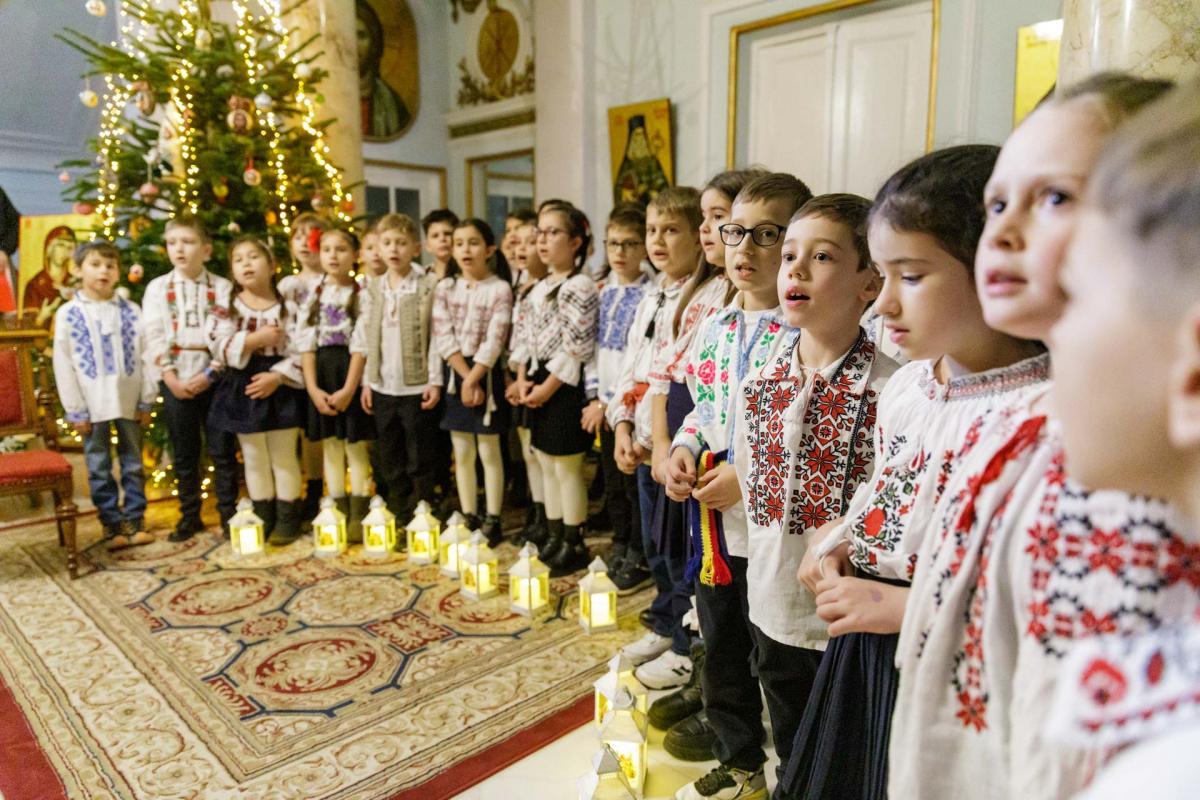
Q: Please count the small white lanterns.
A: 11